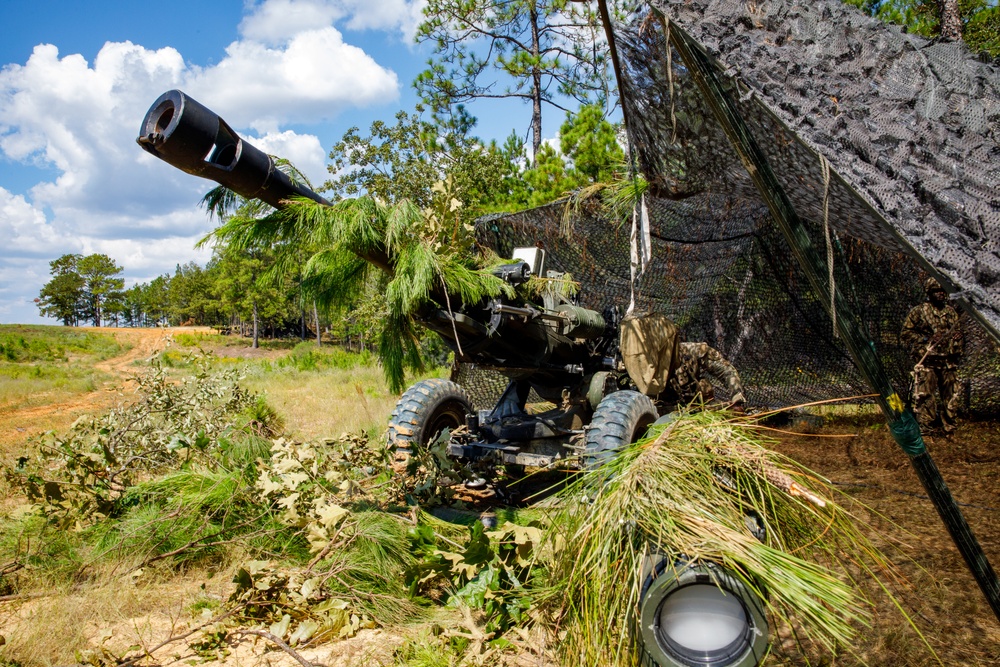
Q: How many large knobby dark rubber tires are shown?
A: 2